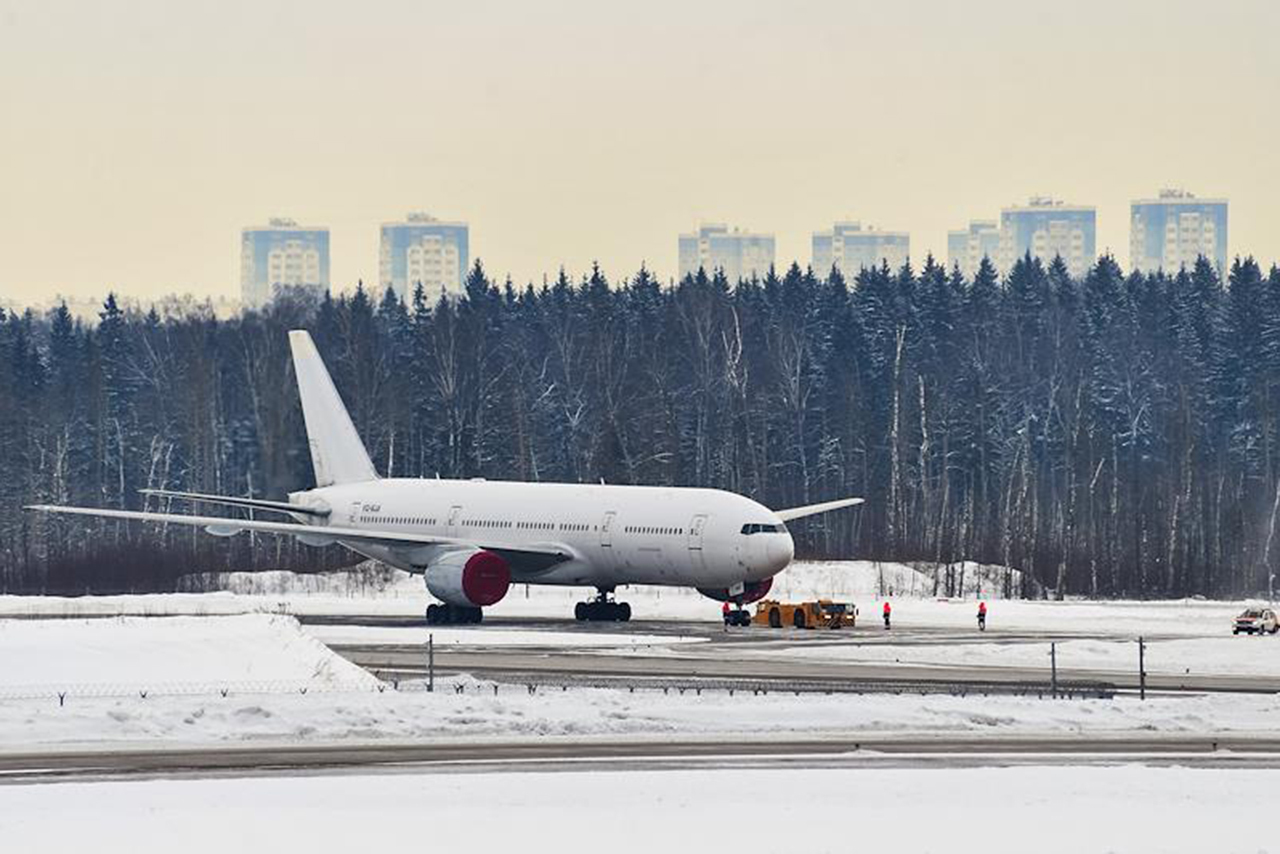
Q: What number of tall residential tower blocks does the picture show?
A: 7